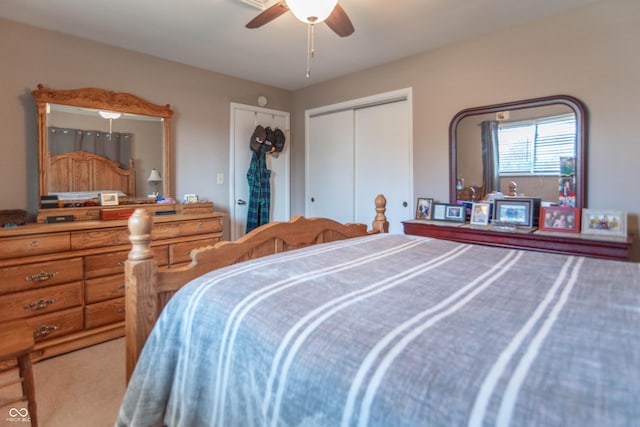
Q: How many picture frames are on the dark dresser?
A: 6